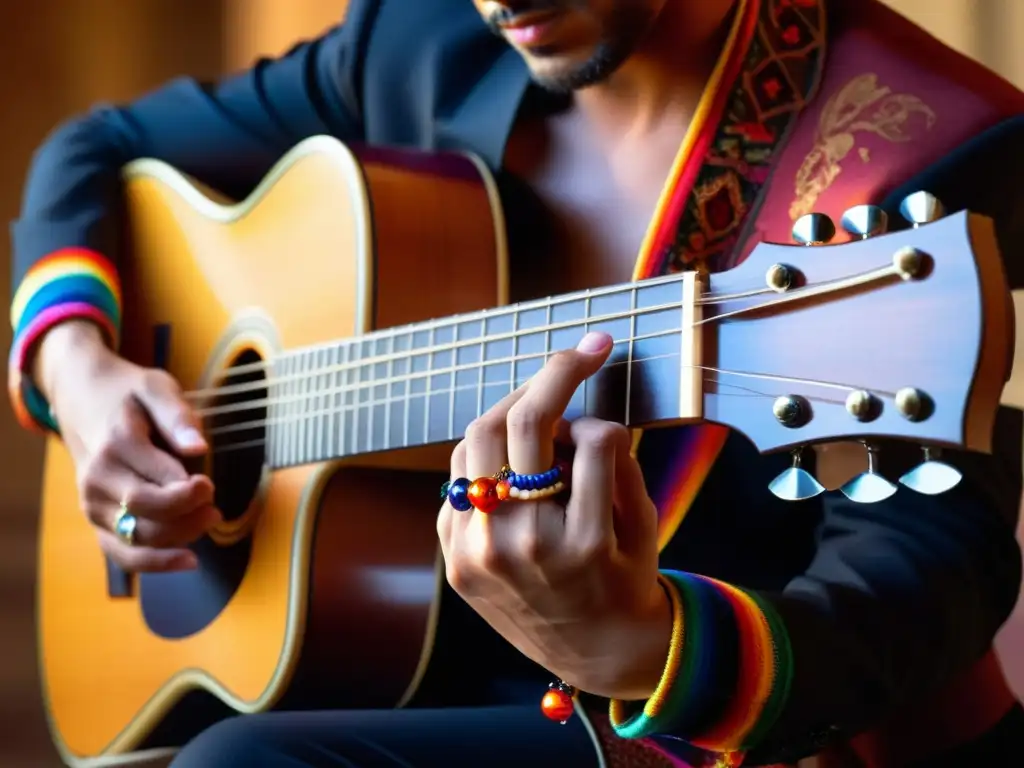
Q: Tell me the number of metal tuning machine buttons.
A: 6